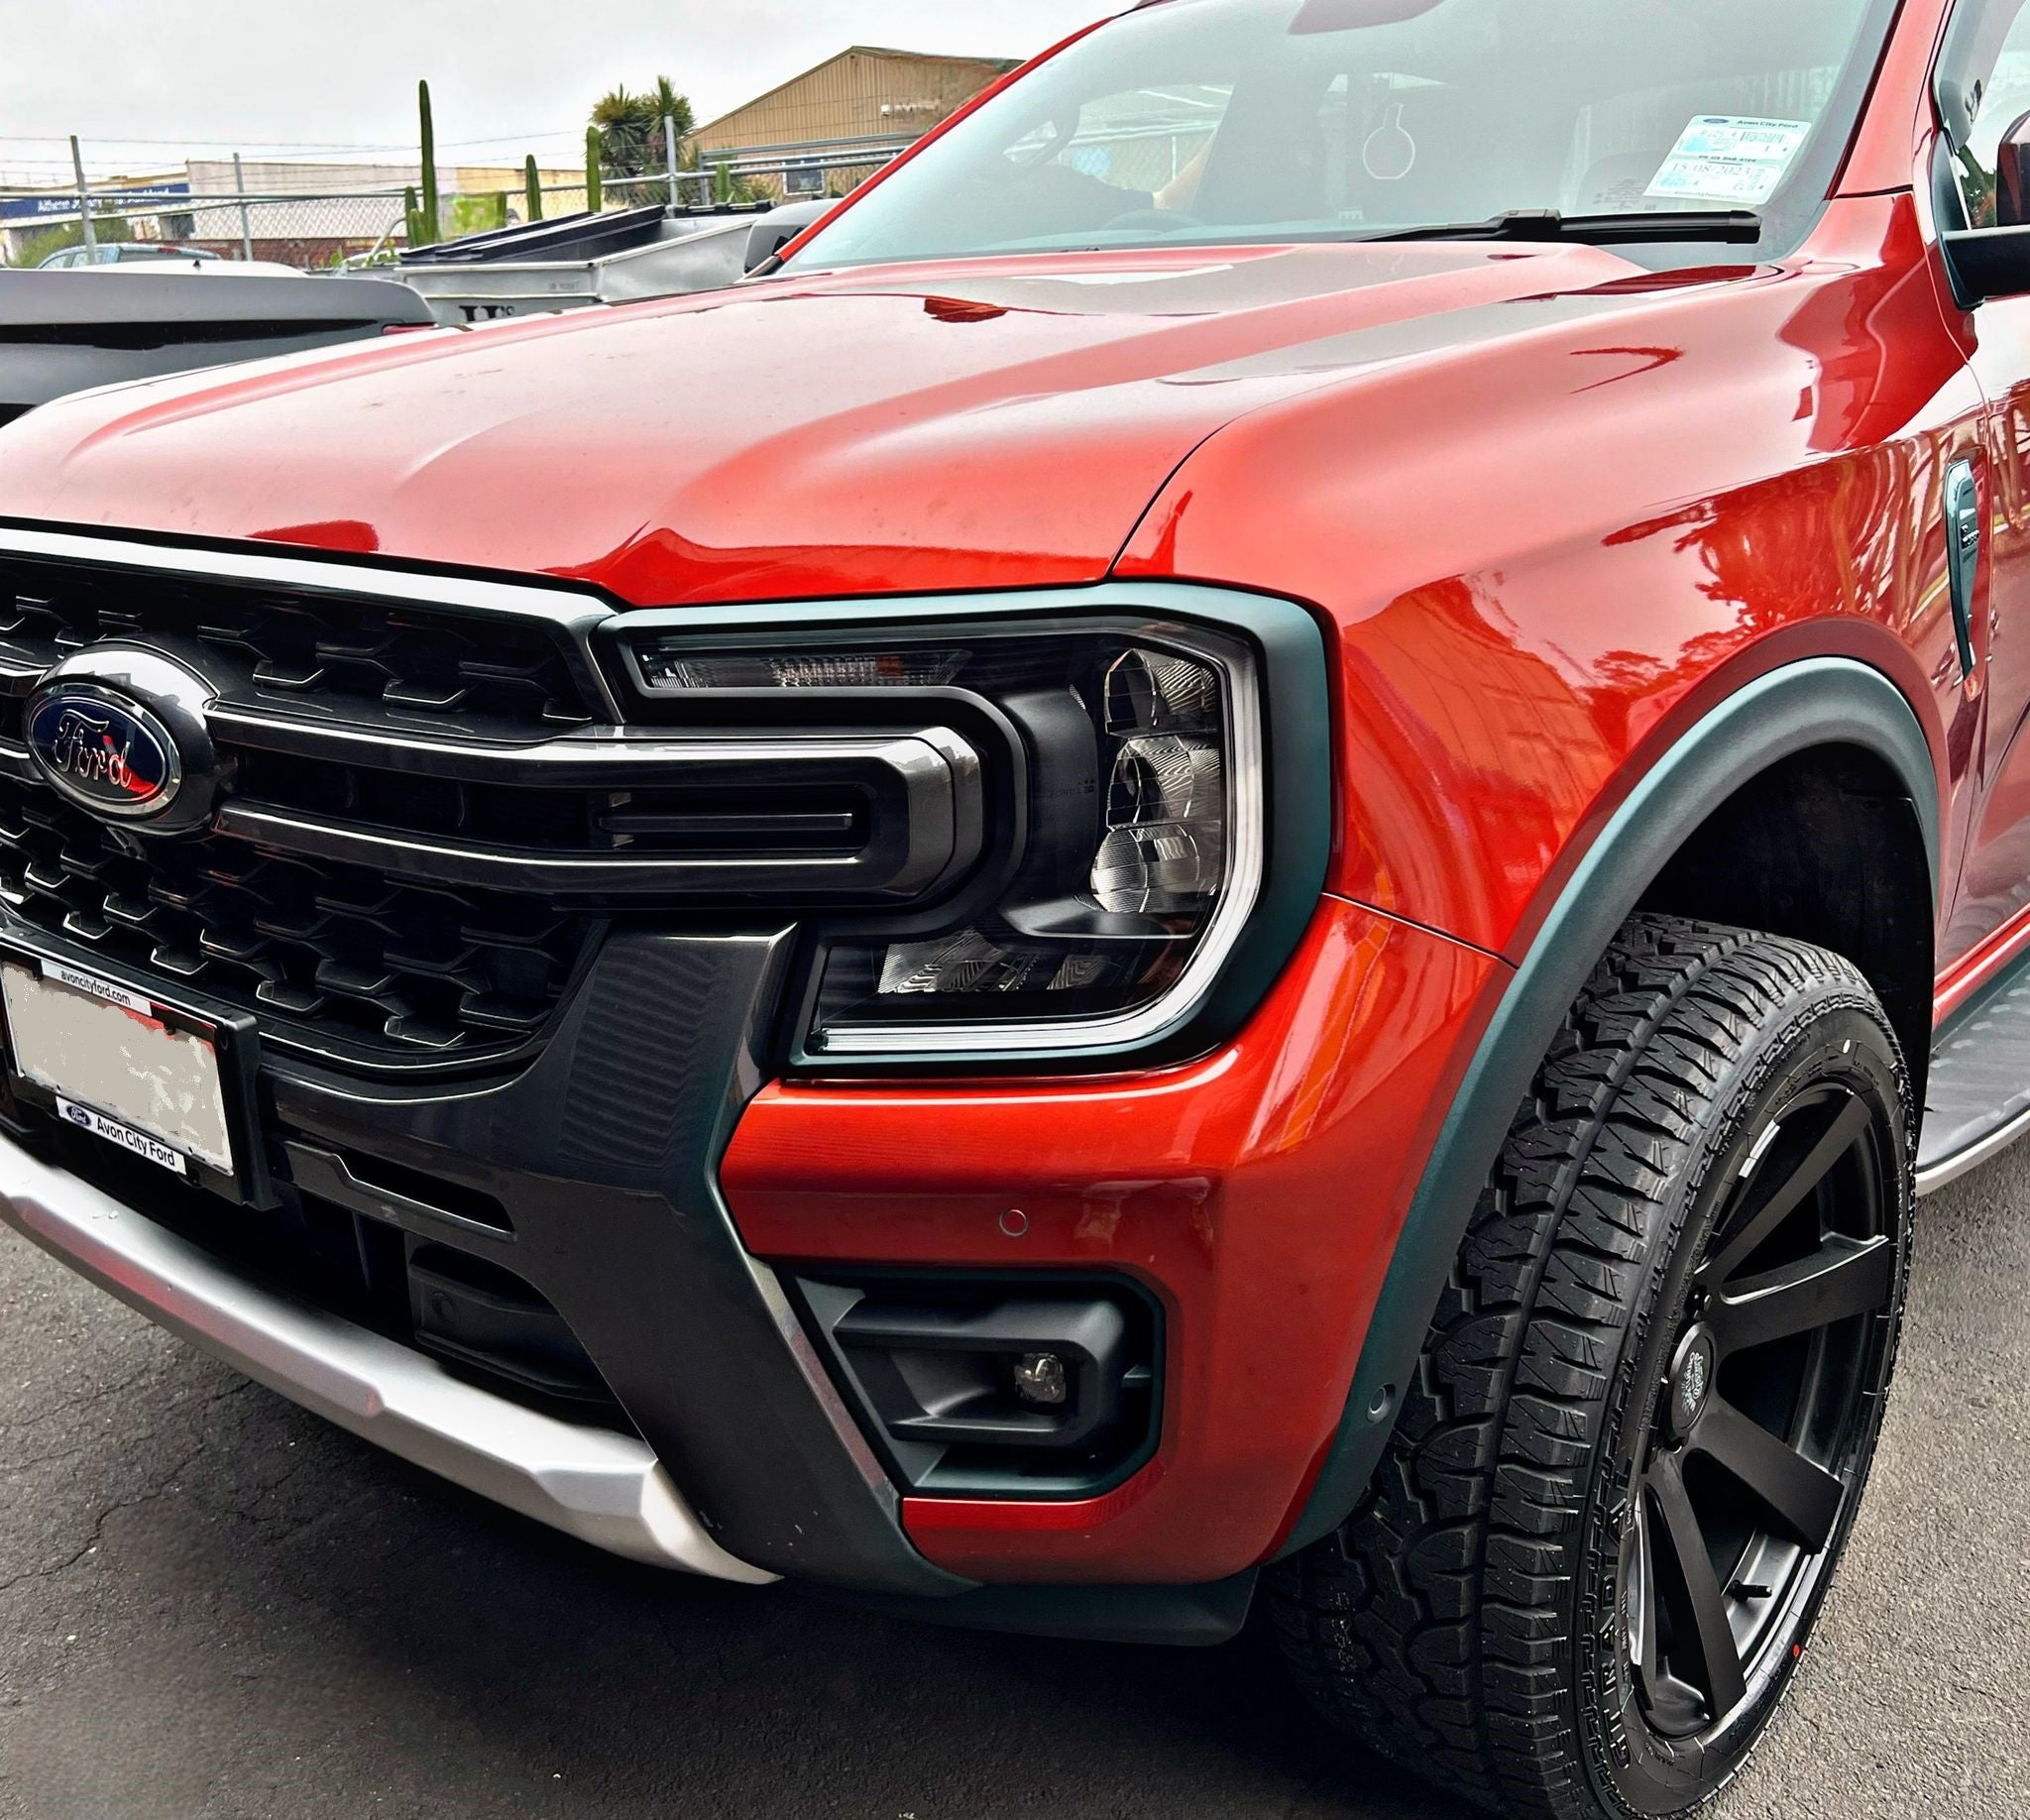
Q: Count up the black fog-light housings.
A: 1